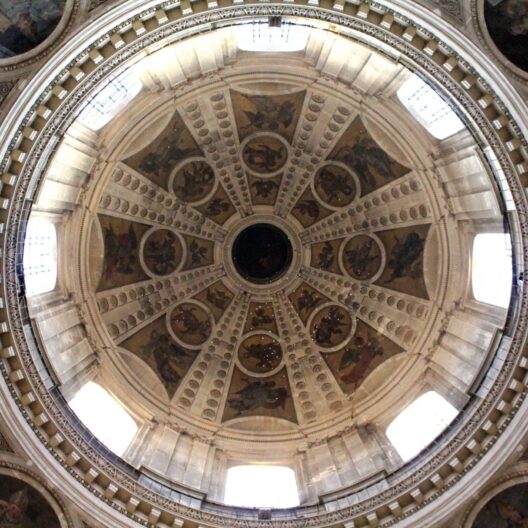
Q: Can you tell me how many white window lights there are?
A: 8